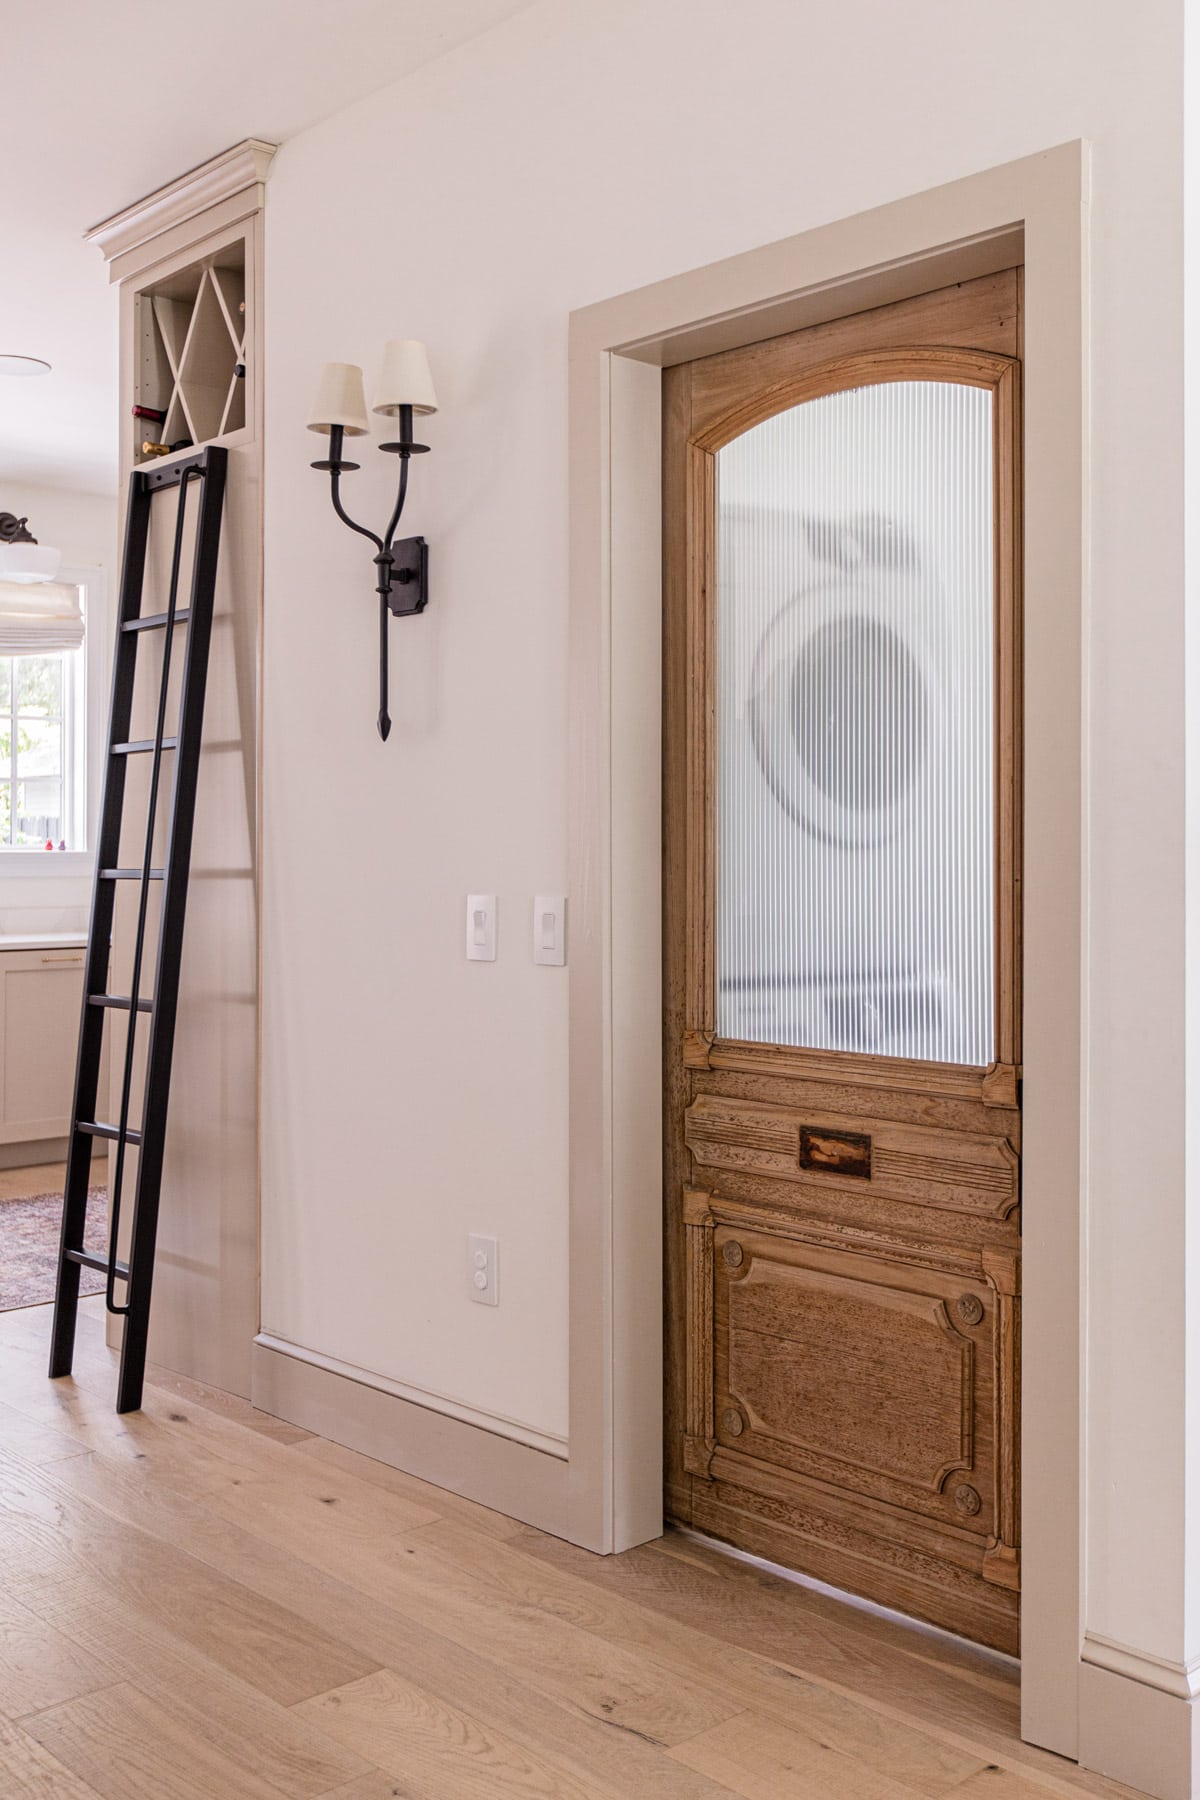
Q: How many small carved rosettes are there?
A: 4